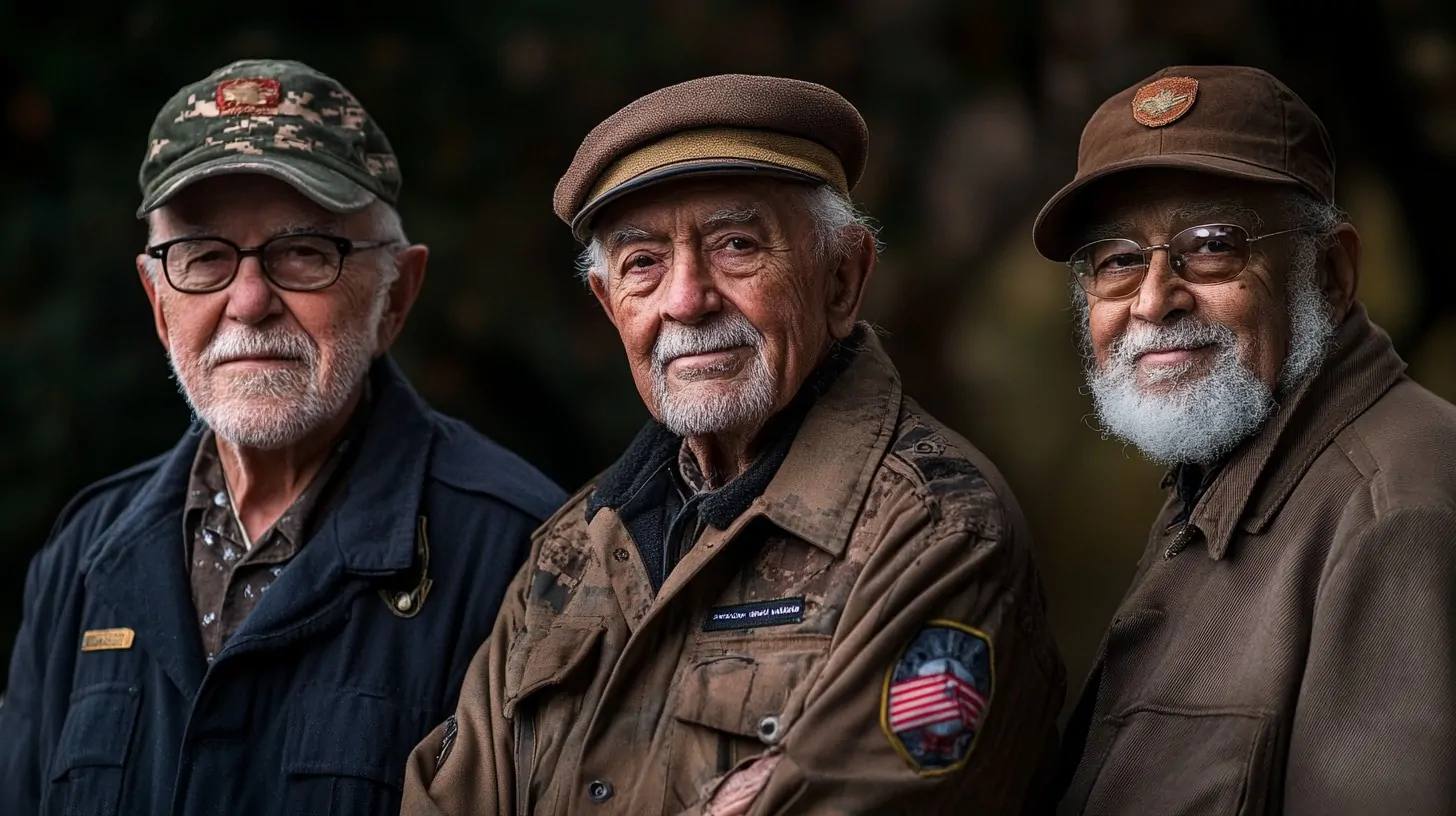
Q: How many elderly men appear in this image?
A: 3